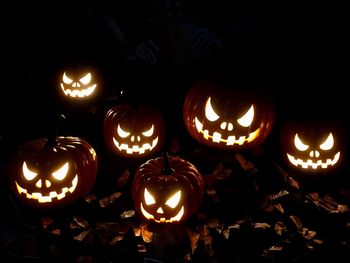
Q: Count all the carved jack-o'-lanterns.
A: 6